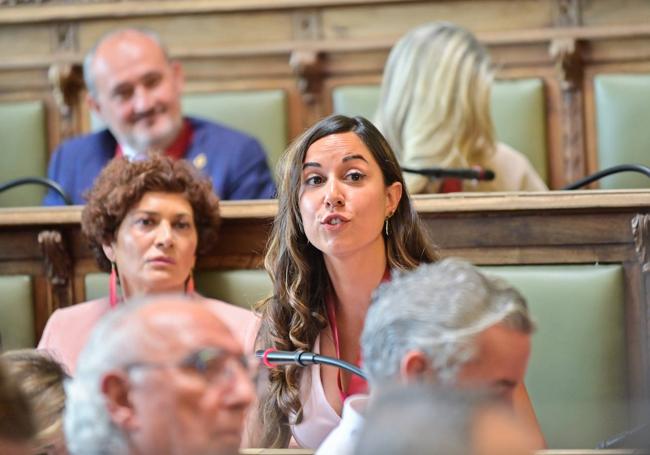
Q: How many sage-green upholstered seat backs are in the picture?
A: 7